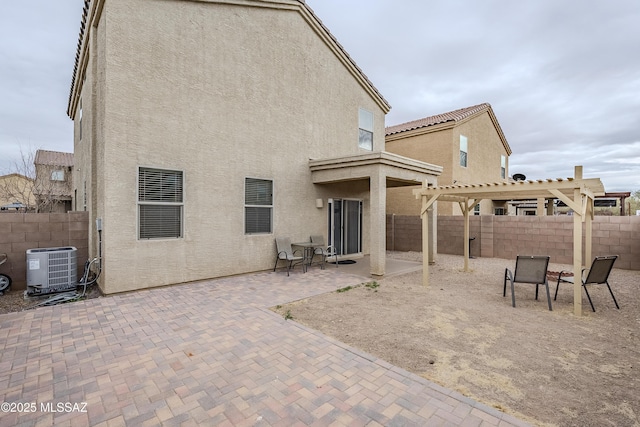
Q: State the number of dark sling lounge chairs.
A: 2